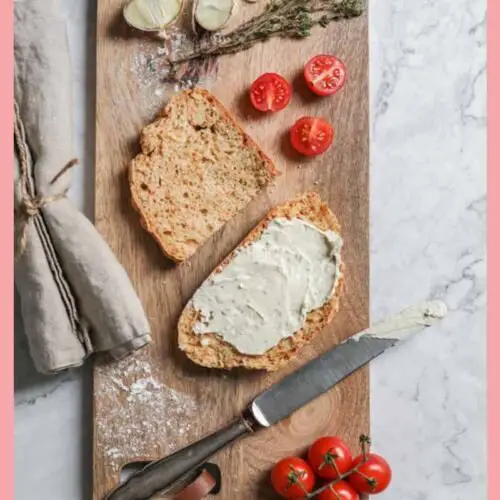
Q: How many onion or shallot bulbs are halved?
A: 2